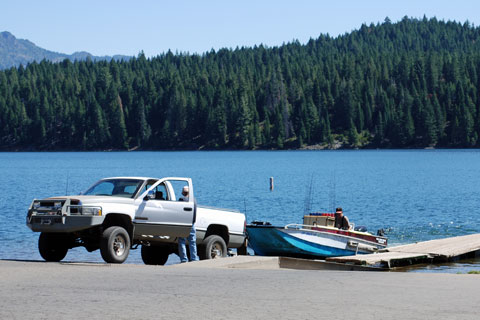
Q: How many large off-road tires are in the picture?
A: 4